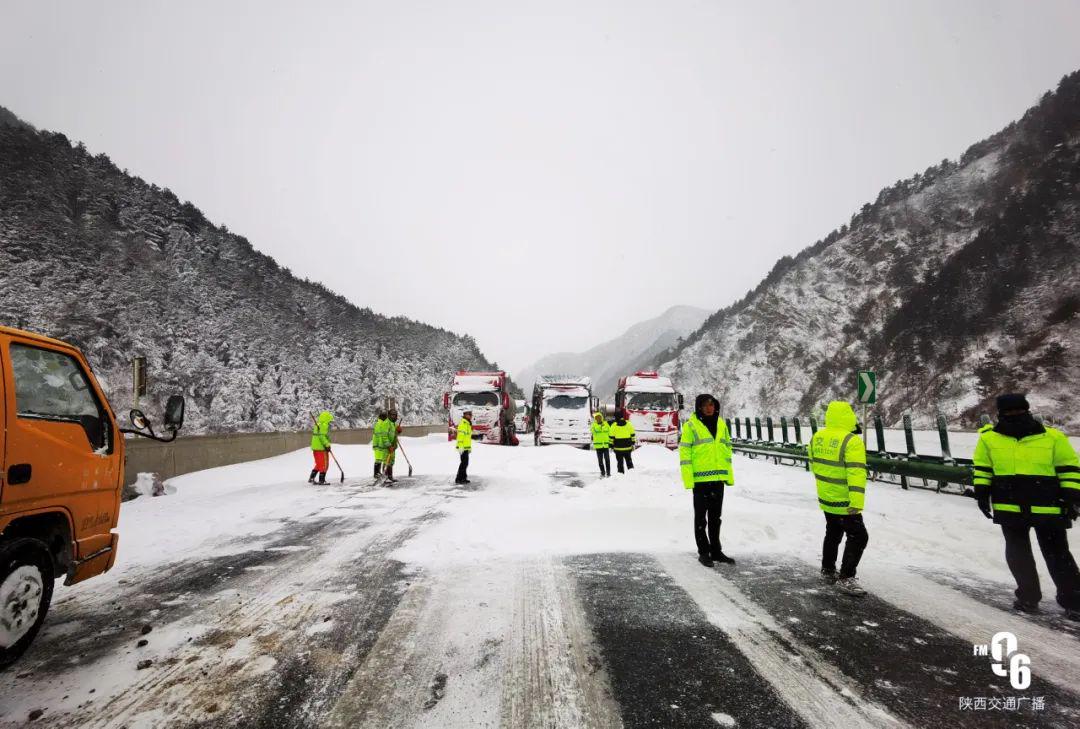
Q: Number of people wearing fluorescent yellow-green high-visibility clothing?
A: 9